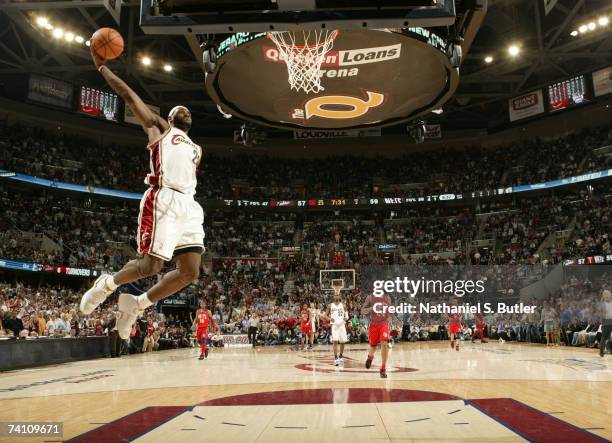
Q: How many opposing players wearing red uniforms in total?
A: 5